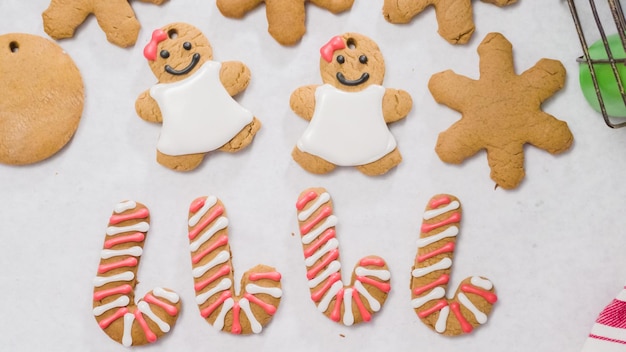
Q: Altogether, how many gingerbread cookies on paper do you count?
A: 11